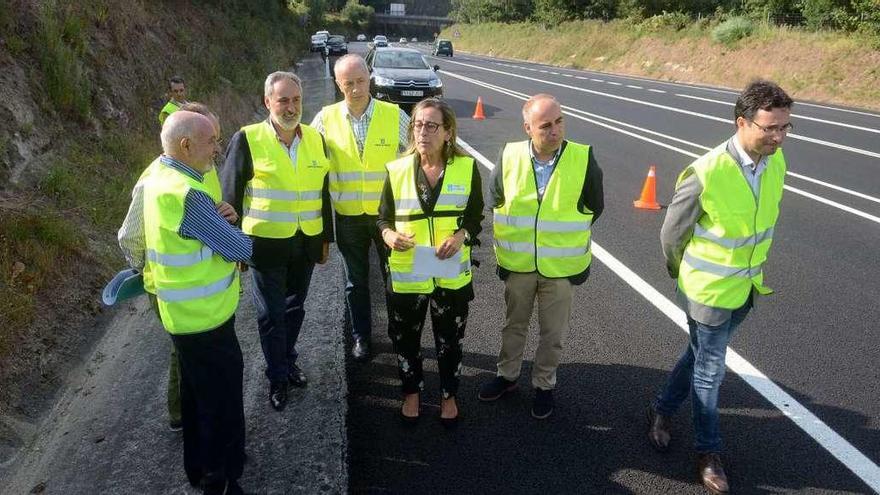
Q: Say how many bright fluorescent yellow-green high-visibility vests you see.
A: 8